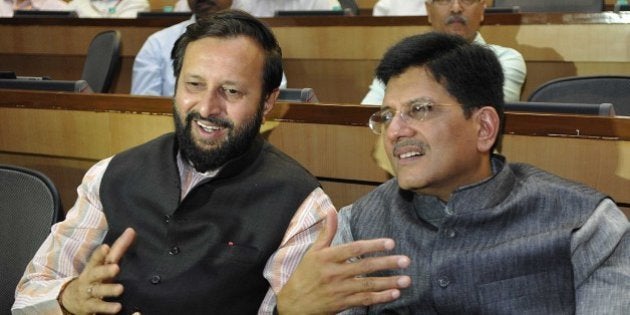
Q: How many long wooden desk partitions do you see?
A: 2